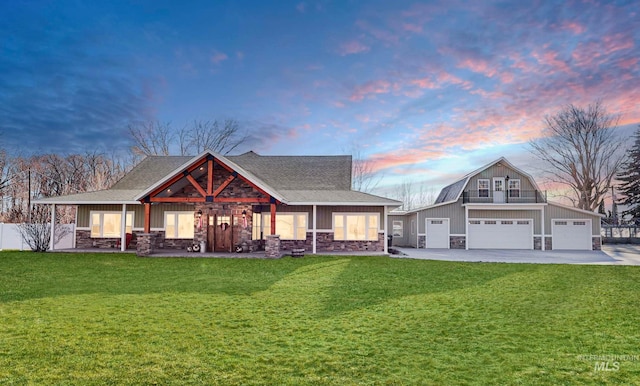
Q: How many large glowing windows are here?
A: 4